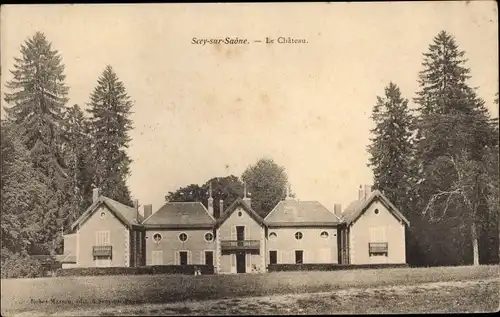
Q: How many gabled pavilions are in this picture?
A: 3